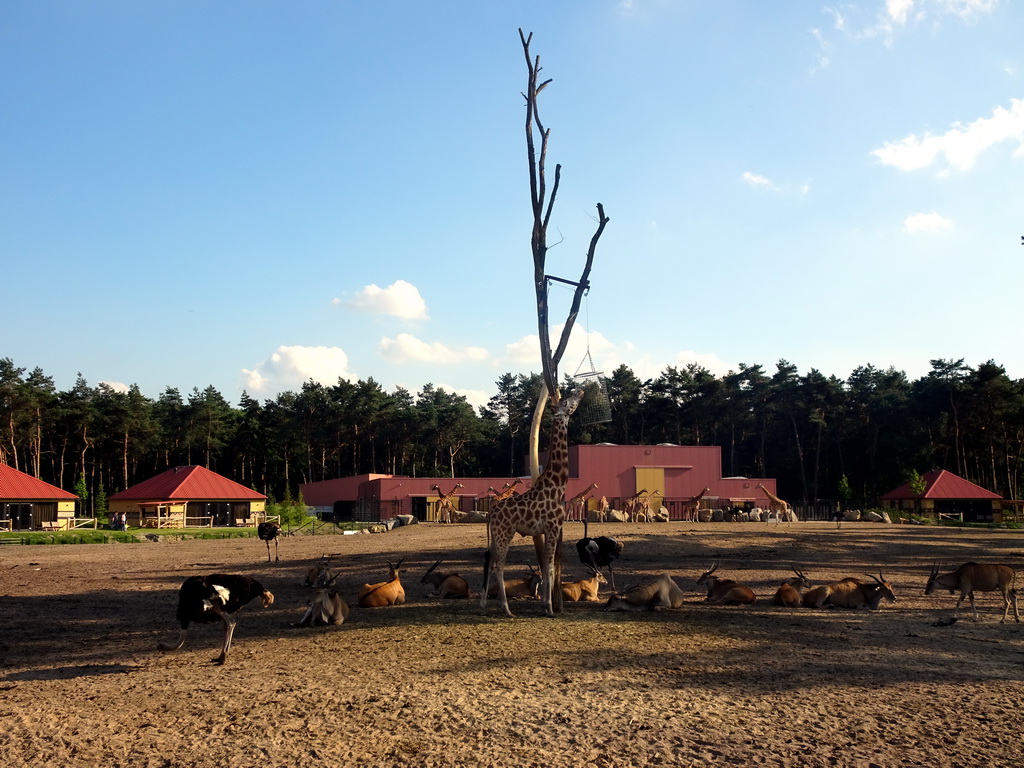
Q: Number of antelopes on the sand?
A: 11